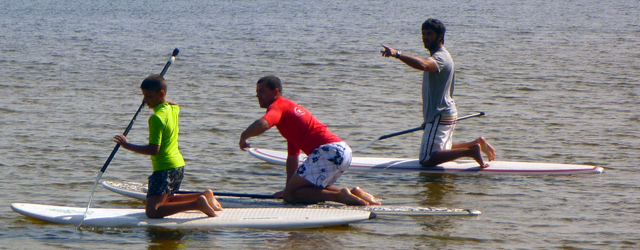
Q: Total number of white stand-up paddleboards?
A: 3